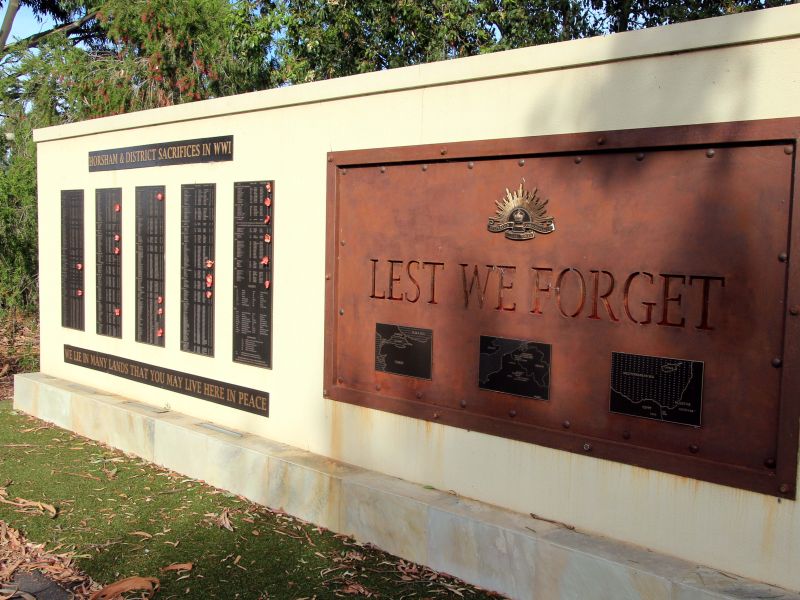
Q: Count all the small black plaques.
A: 3